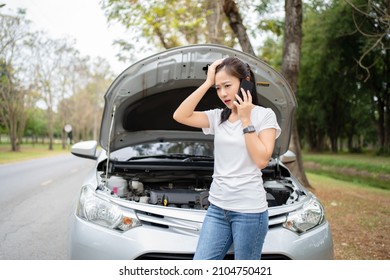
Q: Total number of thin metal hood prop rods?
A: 1